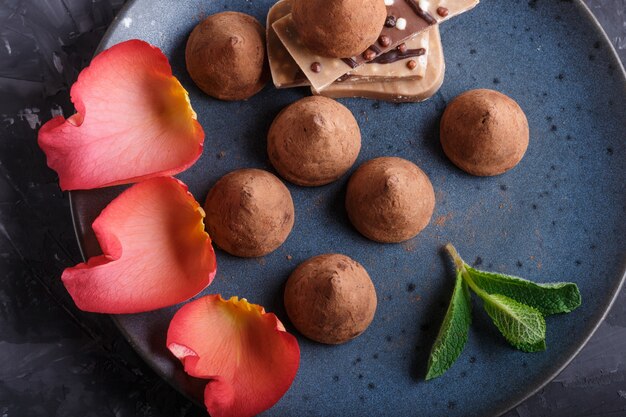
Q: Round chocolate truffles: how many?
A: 7